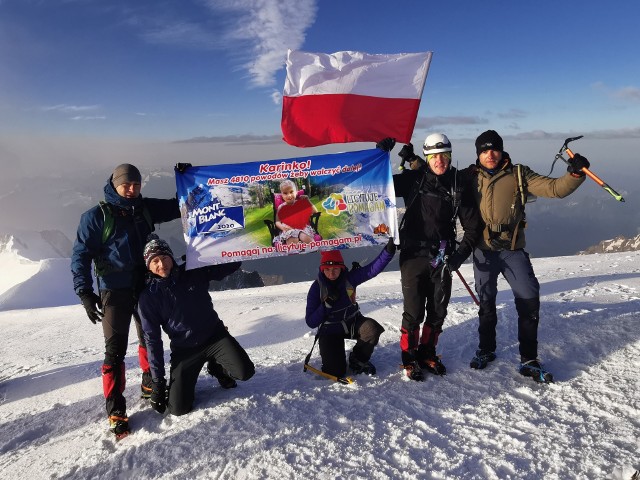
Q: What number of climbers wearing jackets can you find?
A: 5